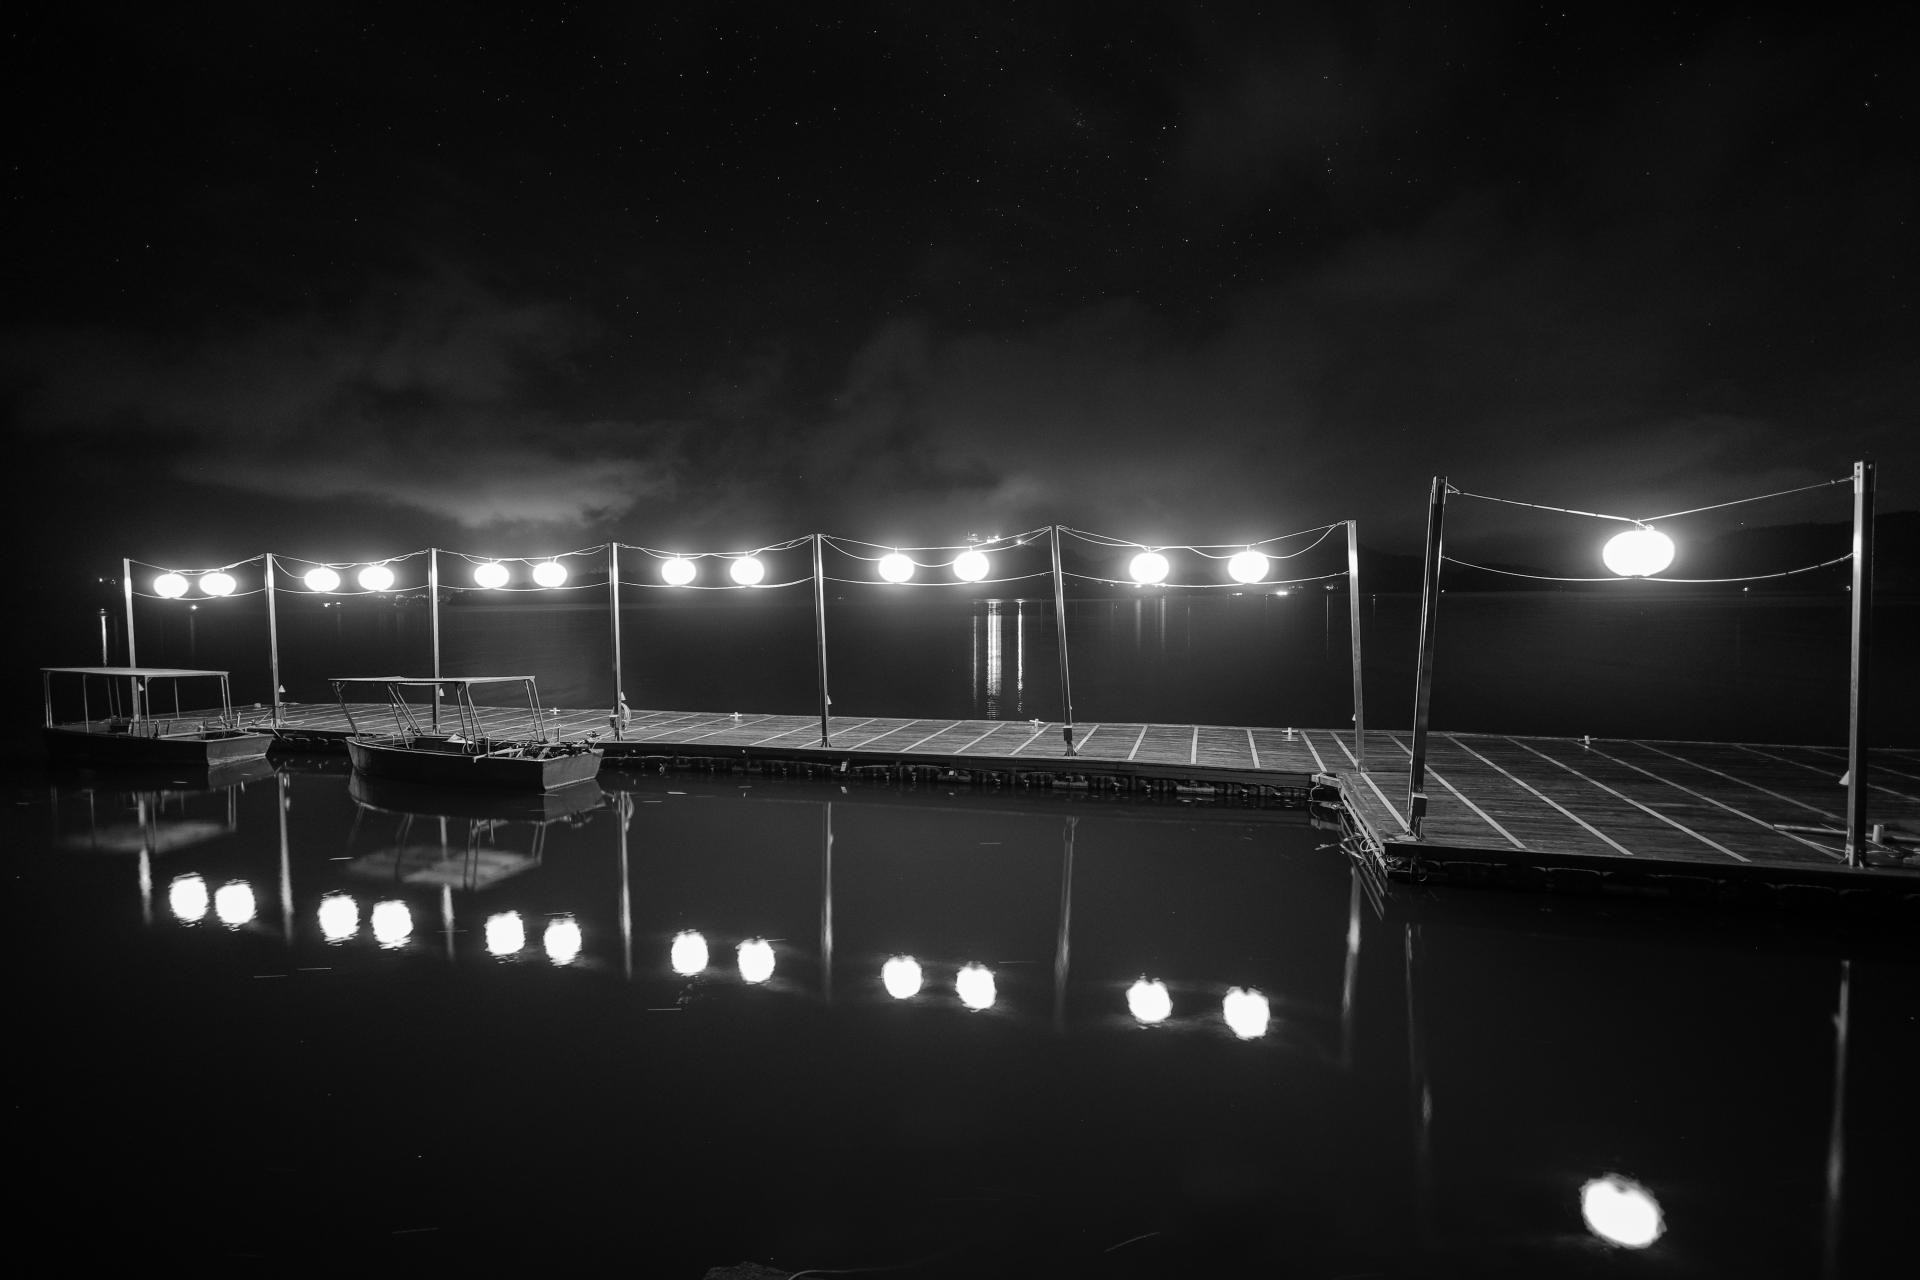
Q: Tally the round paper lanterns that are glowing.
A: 13